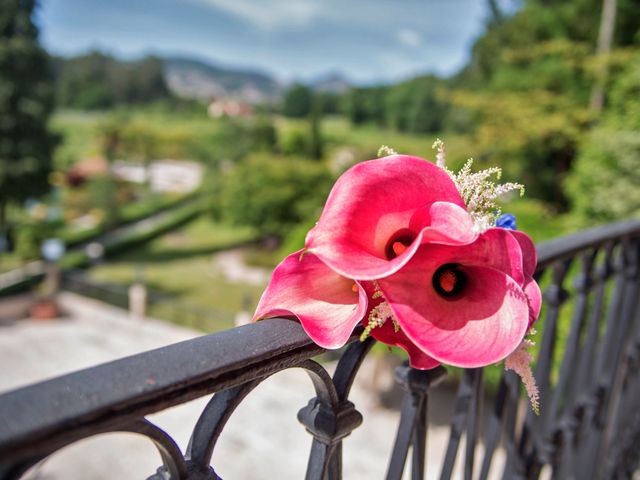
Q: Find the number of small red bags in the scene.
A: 0